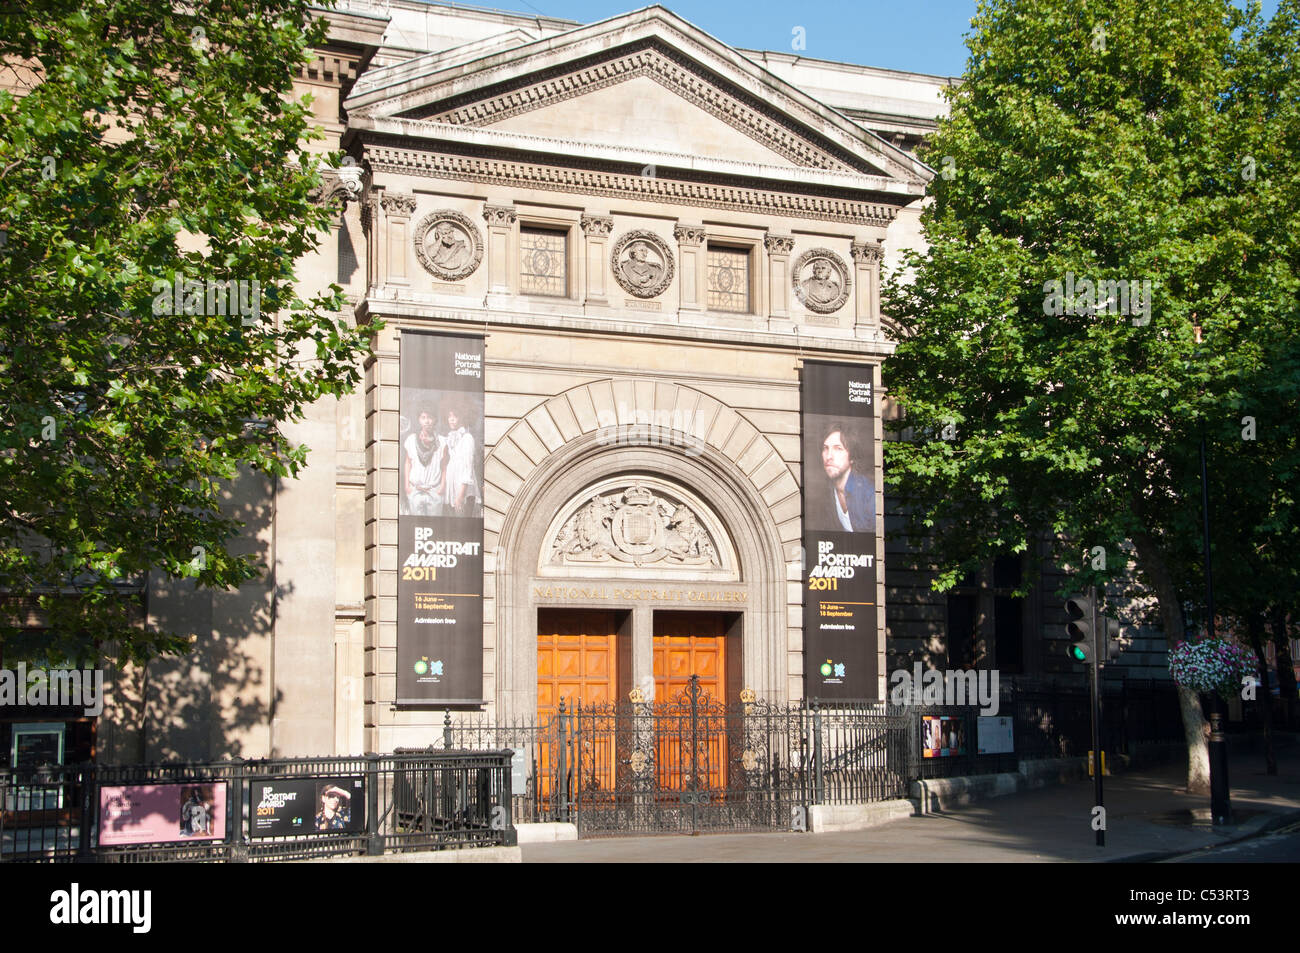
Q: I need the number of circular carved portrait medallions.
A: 3